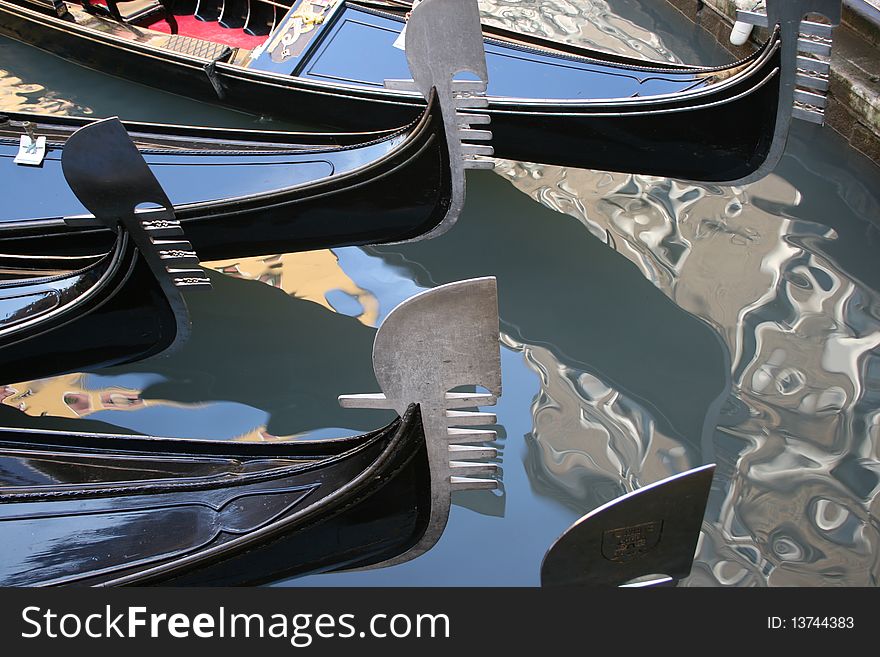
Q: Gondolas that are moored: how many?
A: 5